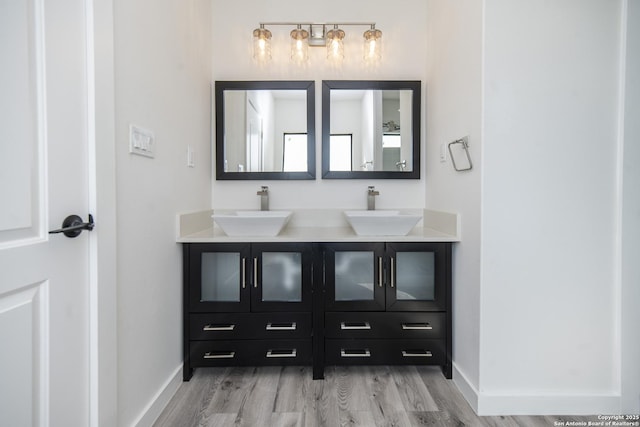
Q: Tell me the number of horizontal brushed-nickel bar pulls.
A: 8